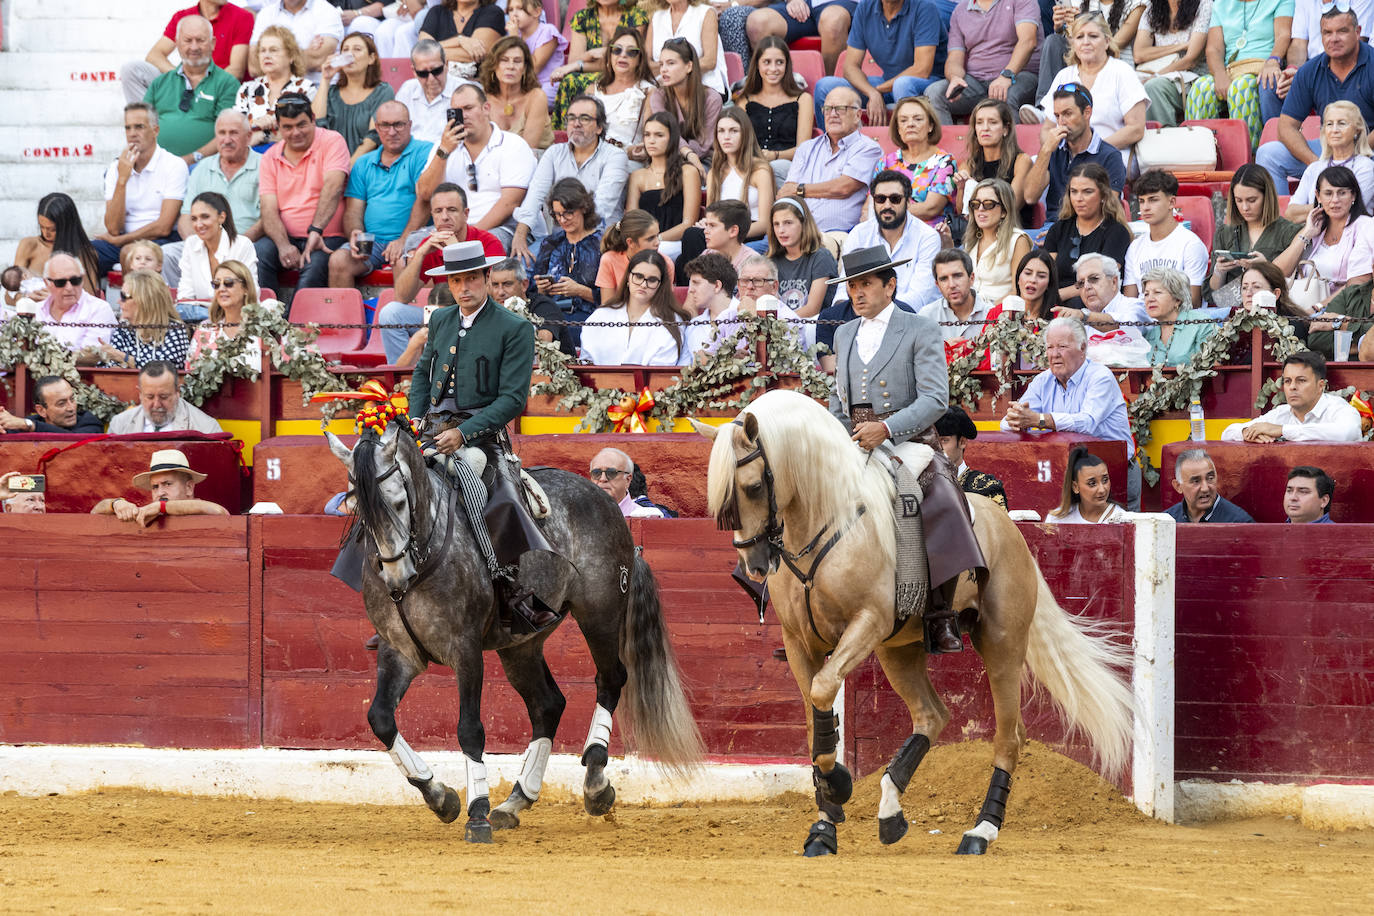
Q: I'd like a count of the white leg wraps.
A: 4